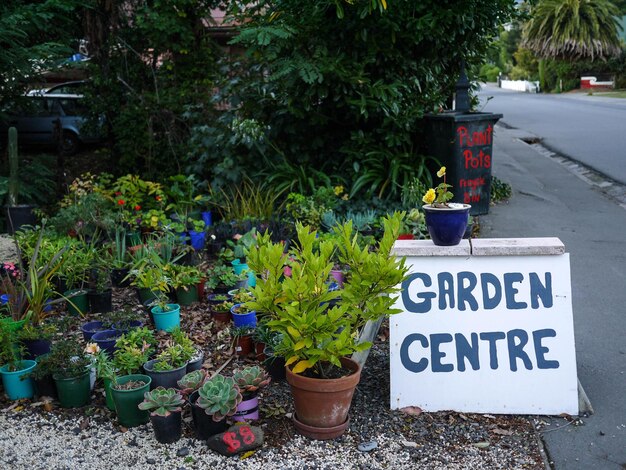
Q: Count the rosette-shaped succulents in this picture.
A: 4